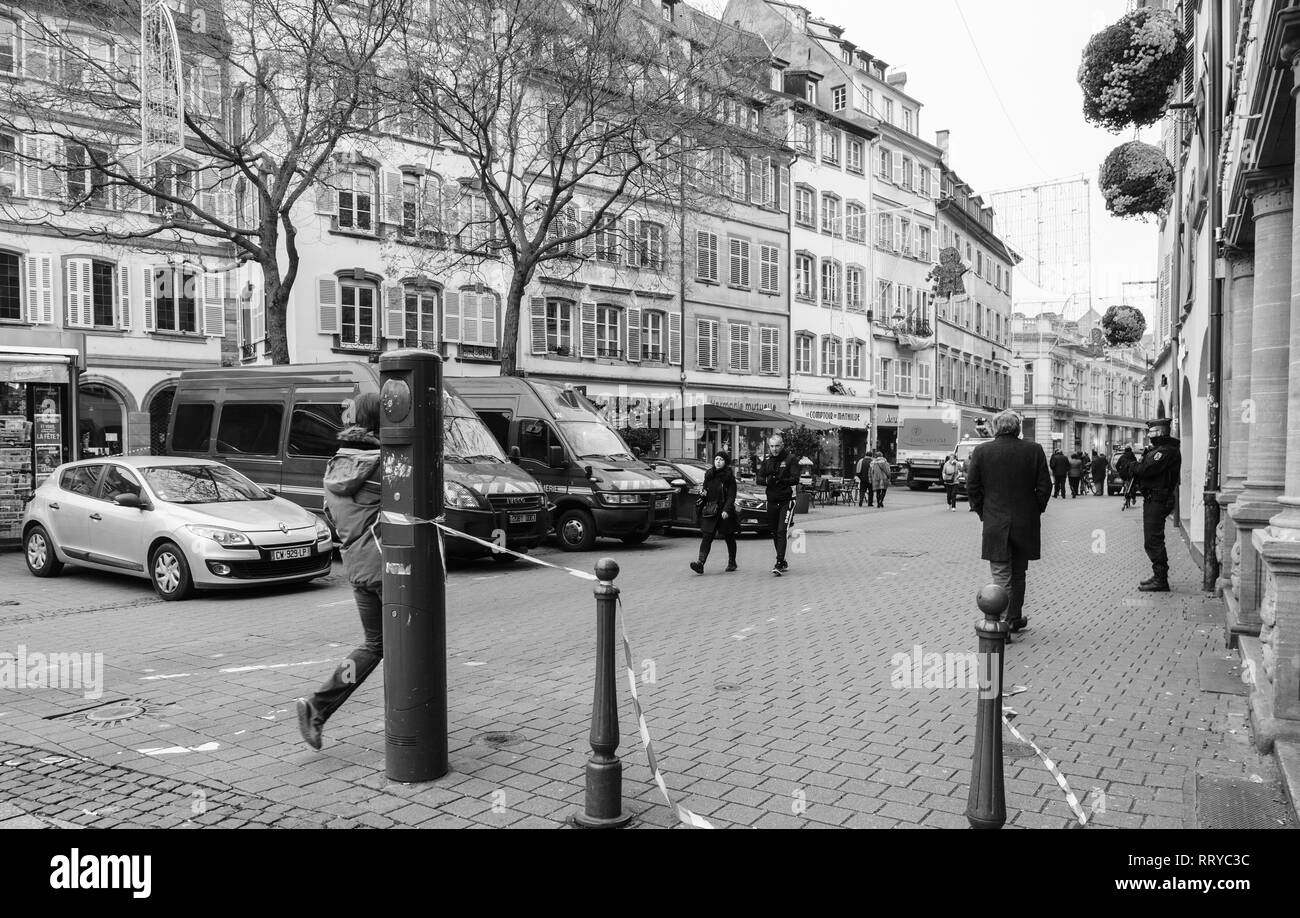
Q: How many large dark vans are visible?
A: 2